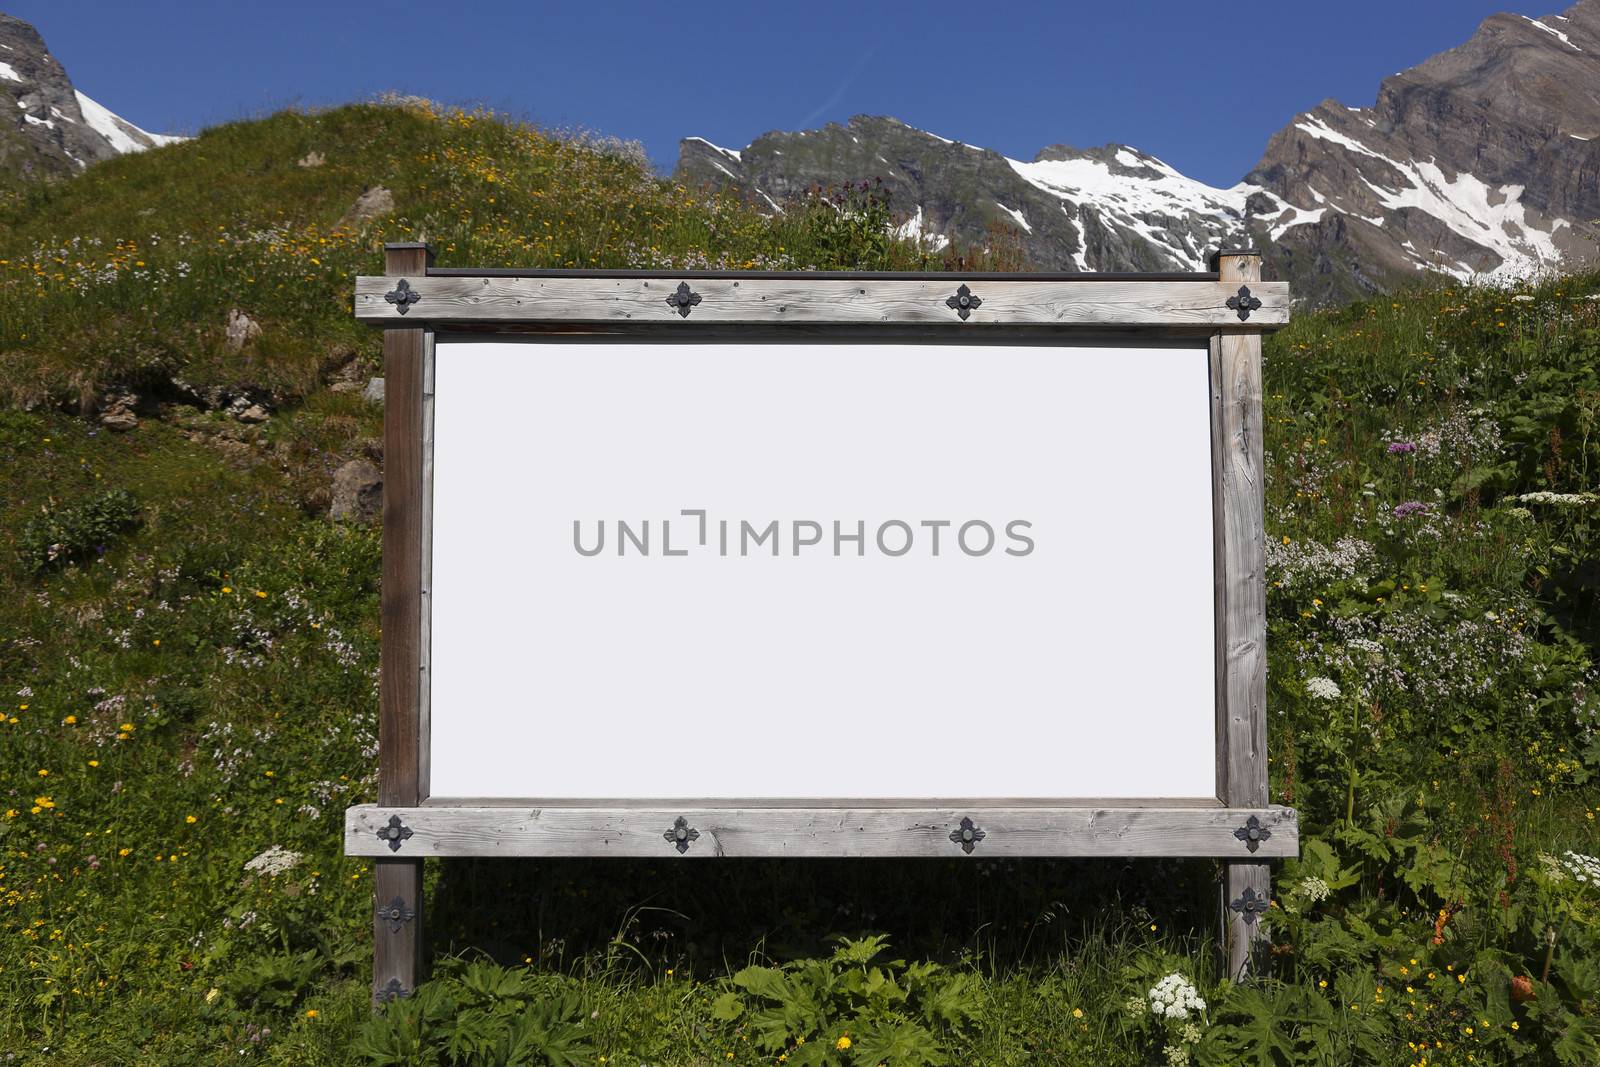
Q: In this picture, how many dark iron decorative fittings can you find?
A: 11